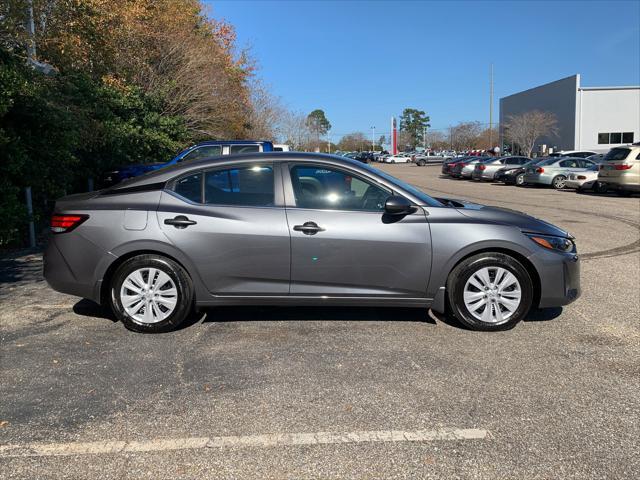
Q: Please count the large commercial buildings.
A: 1